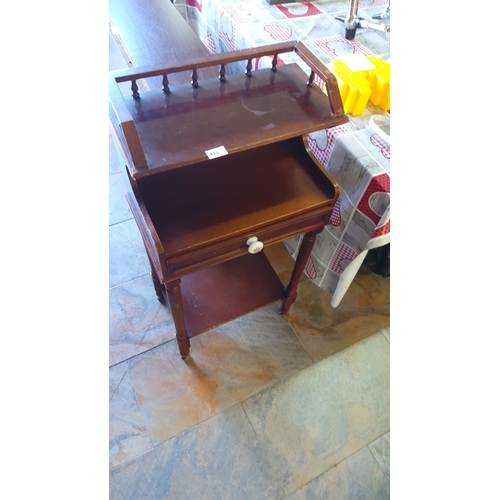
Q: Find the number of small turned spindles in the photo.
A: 7